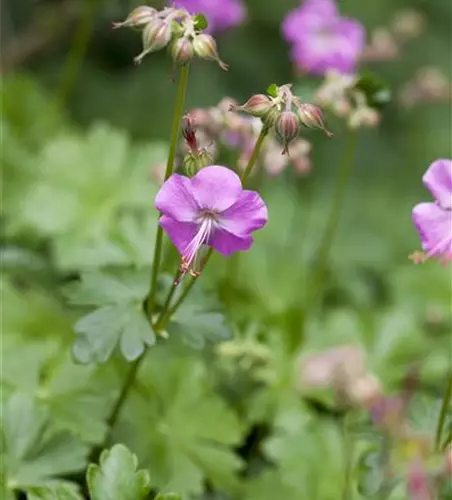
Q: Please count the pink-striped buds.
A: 7